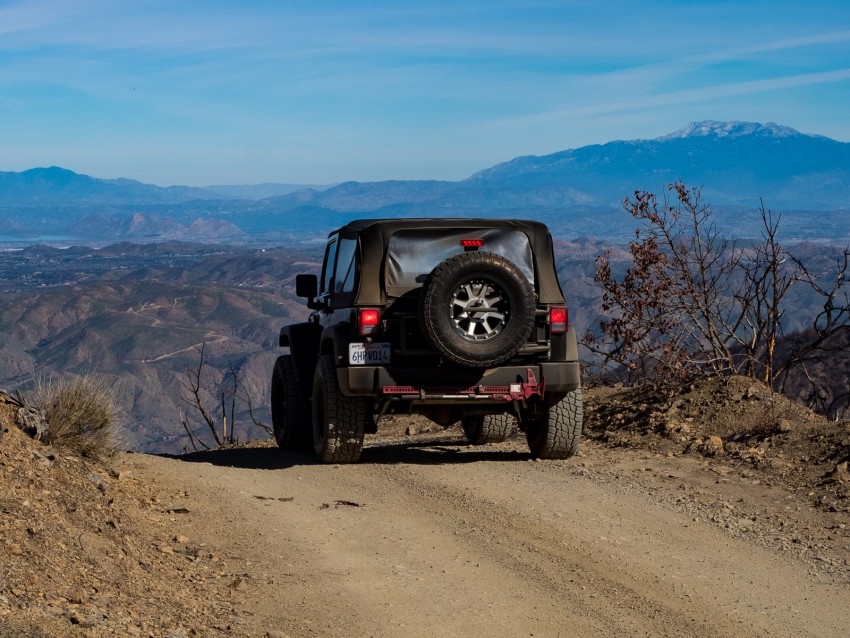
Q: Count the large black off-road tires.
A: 5